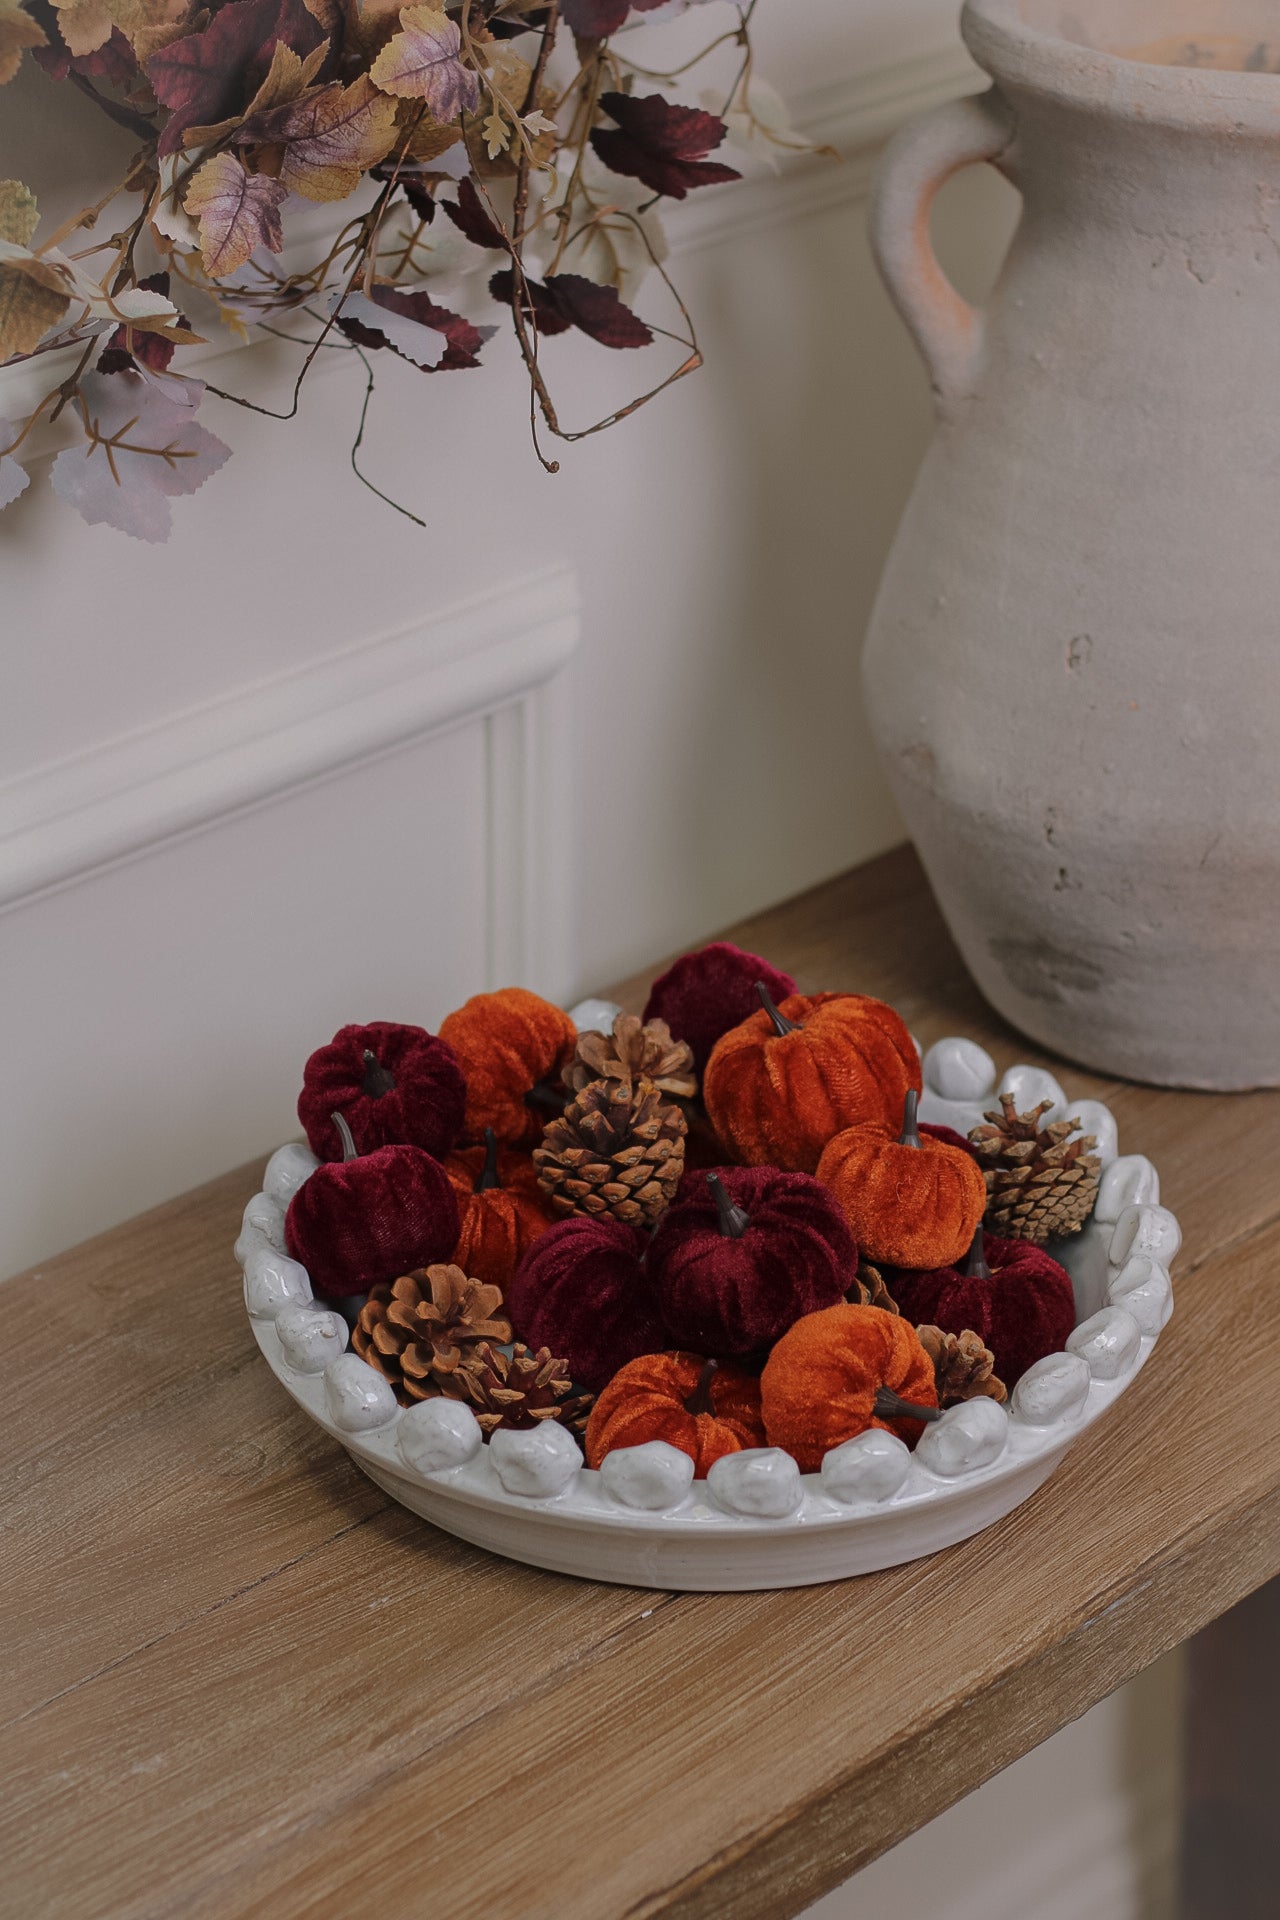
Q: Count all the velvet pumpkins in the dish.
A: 13